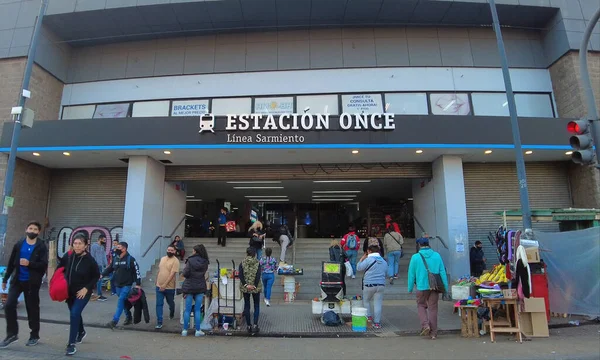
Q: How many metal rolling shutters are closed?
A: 2